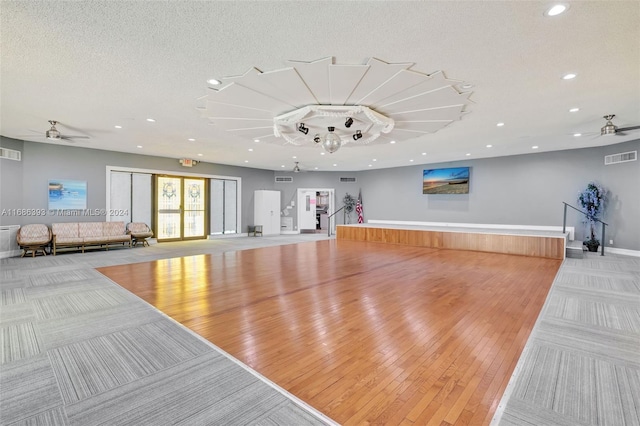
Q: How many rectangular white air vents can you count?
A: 4